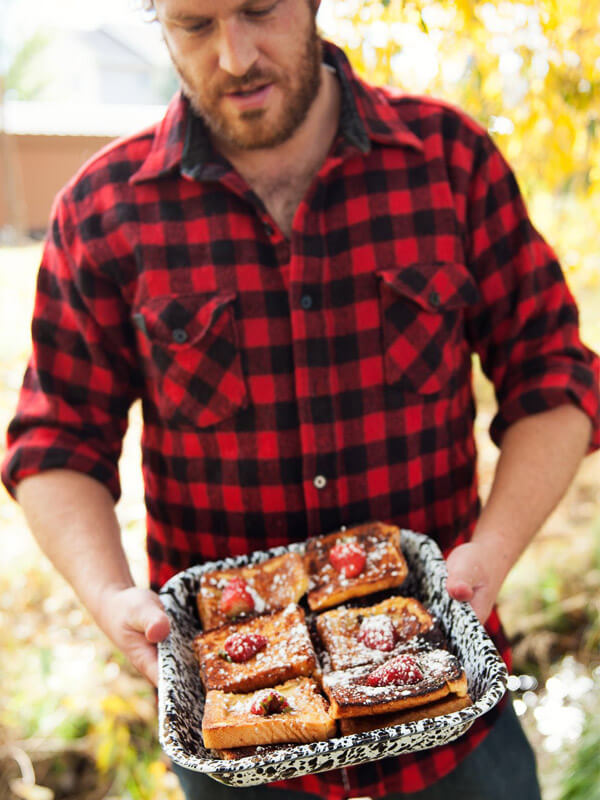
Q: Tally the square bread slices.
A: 6